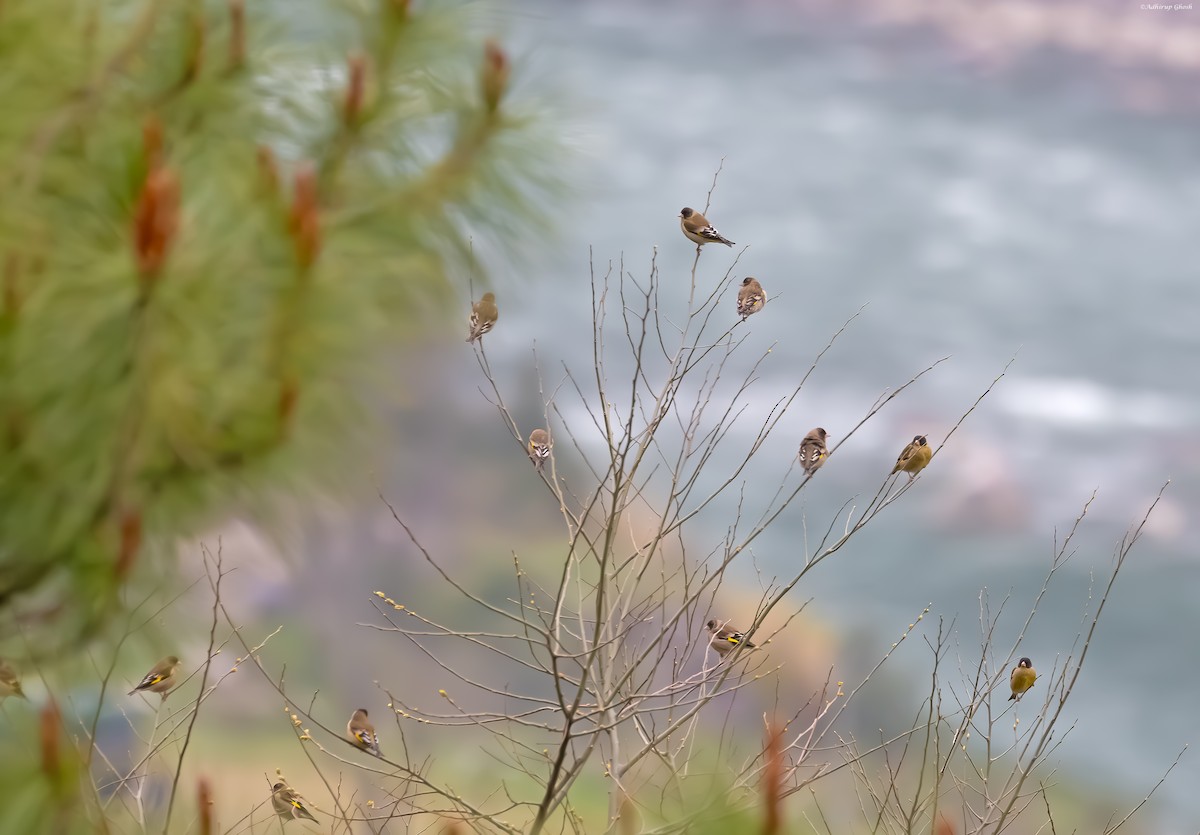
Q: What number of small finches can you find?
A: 12